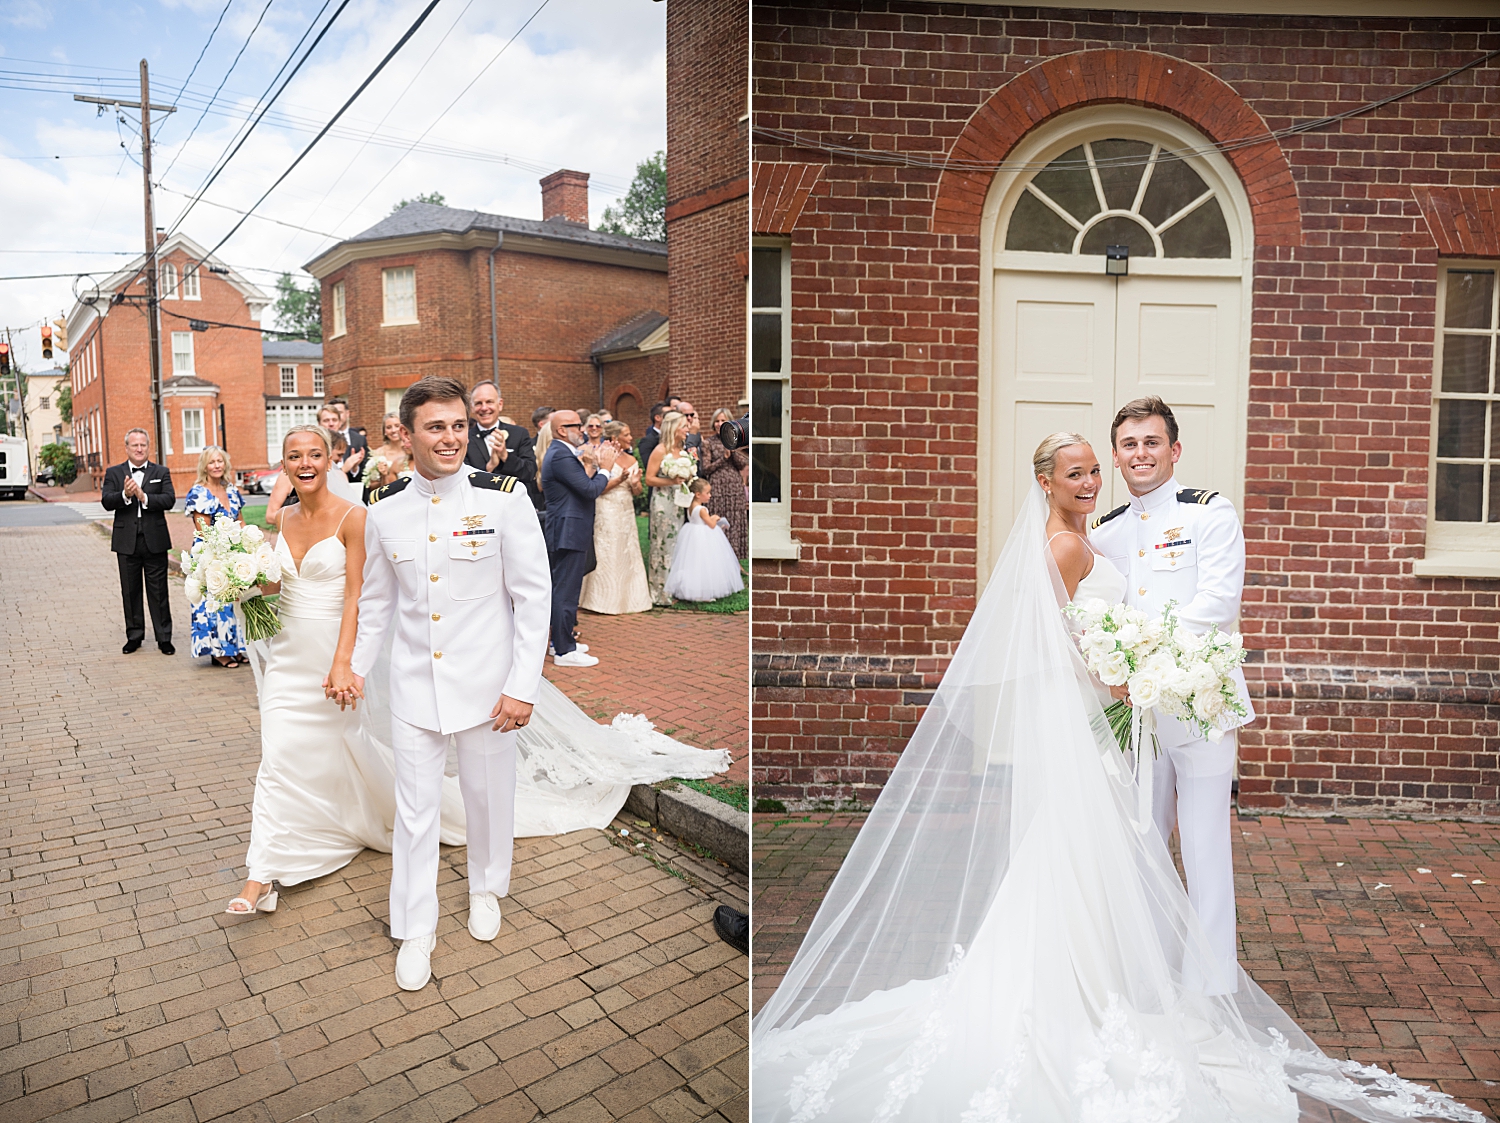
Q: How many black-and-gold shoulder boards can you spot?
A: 4